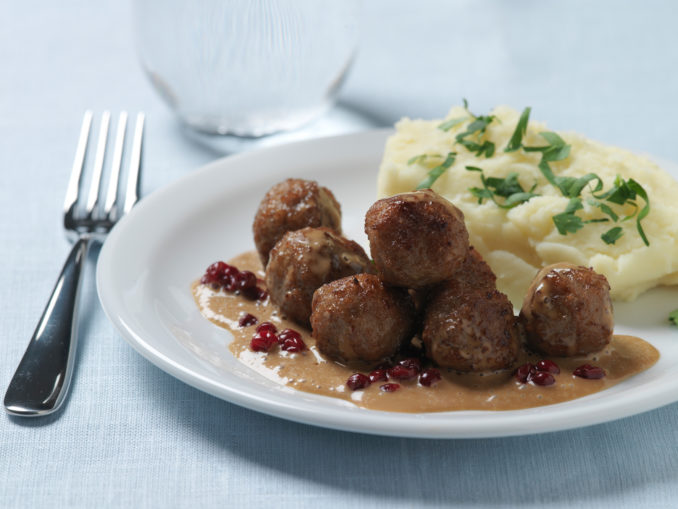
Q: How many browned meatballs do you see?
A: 7